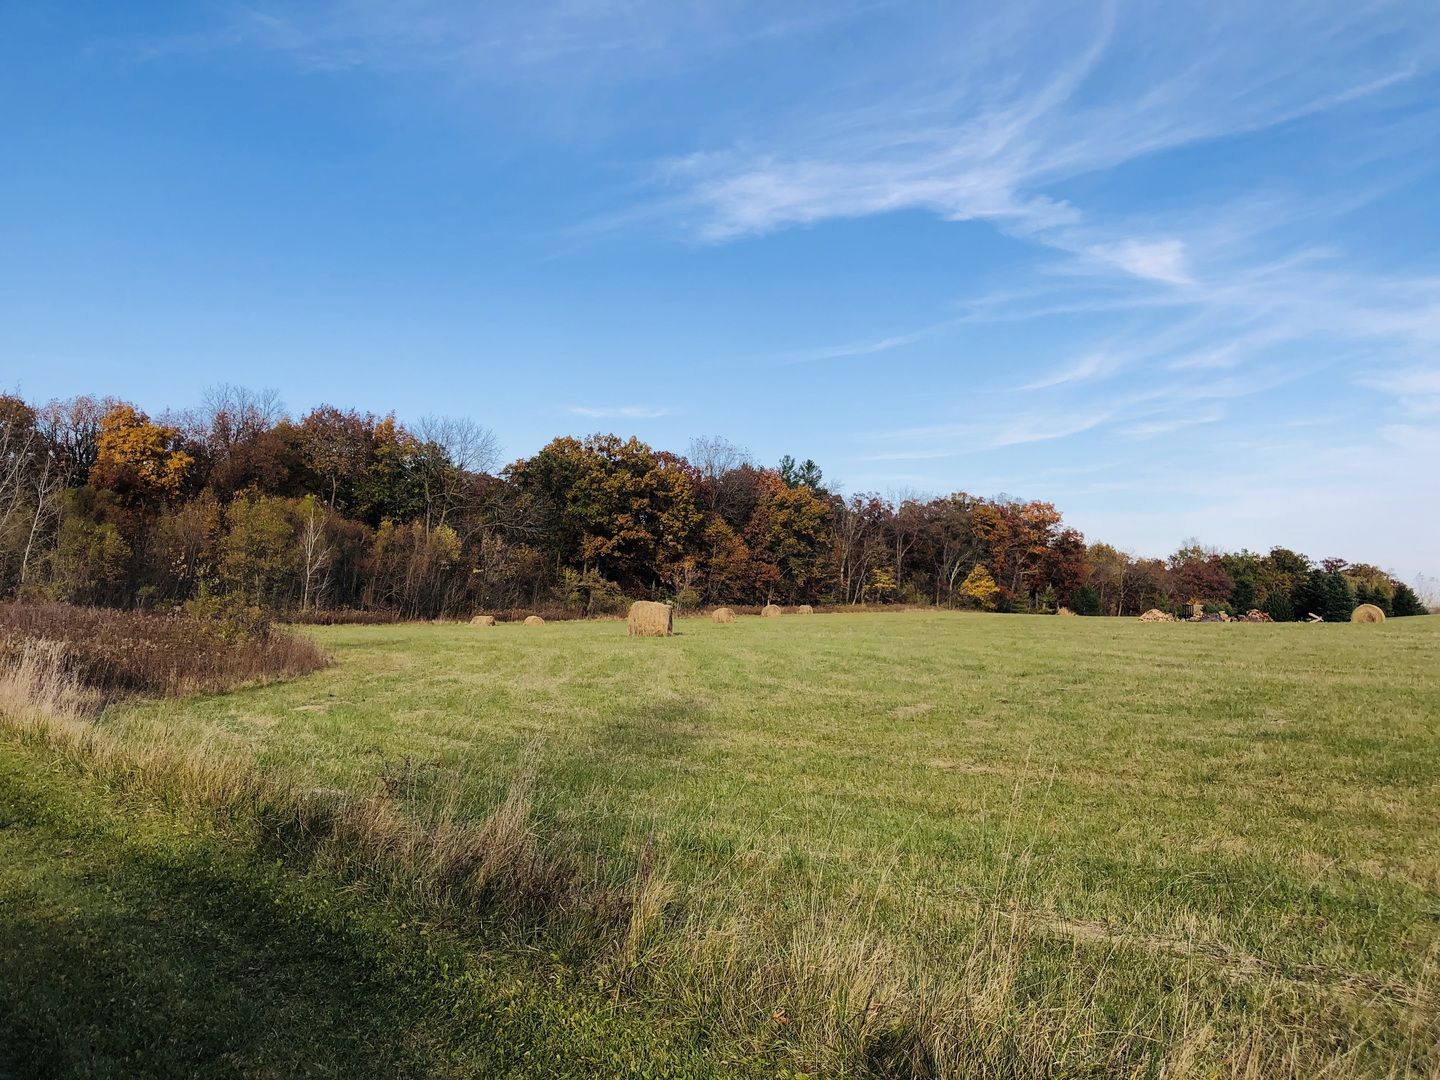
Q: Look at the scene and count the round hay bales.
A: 7